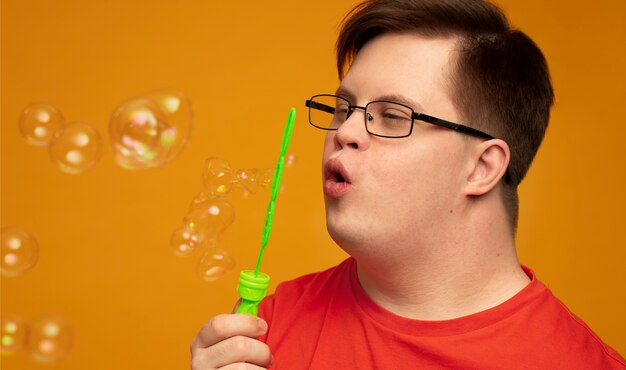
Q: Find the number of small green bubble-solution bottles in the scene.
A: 1